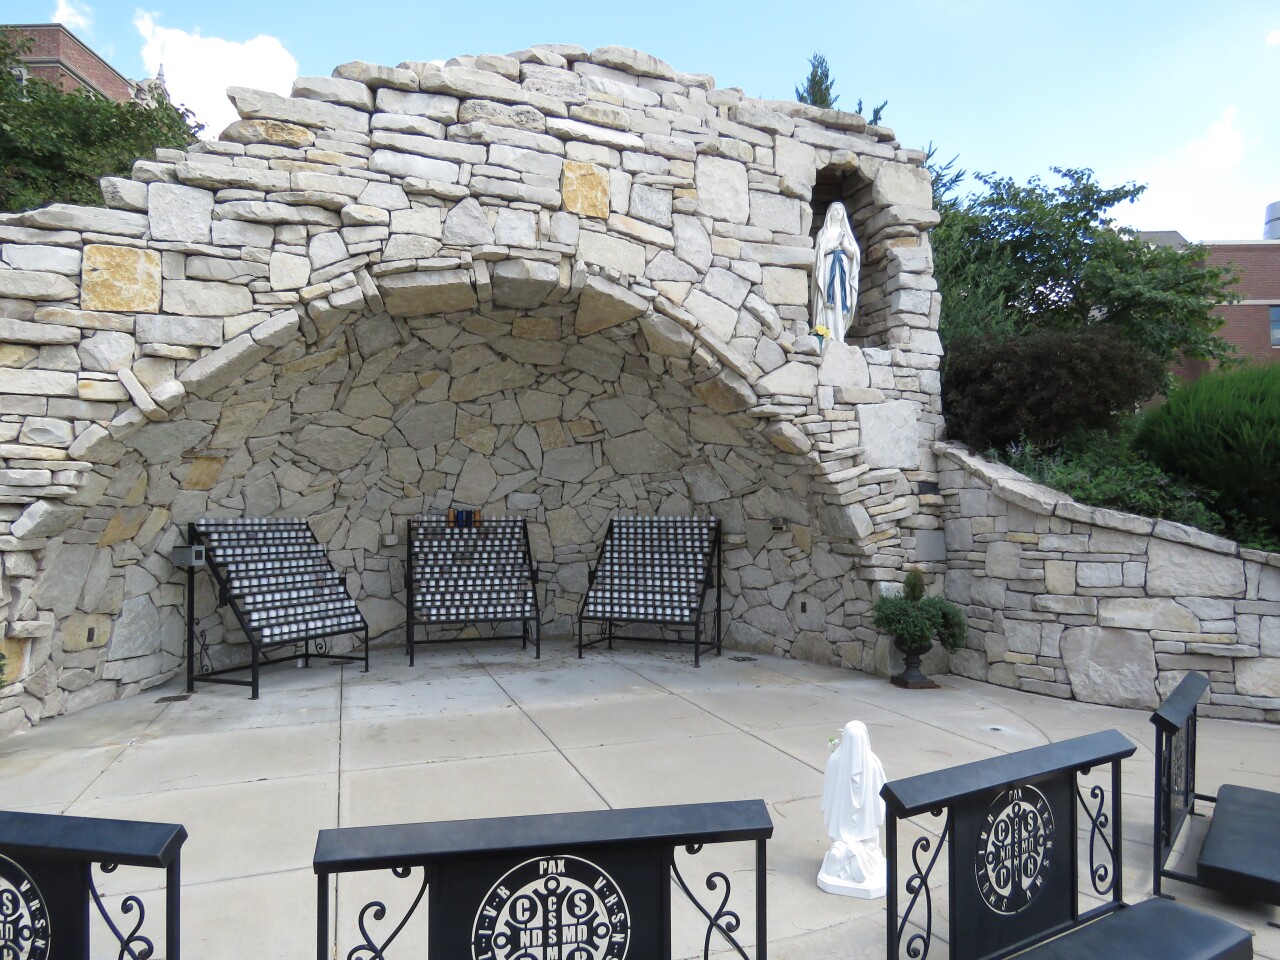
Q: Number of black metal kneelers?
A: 4